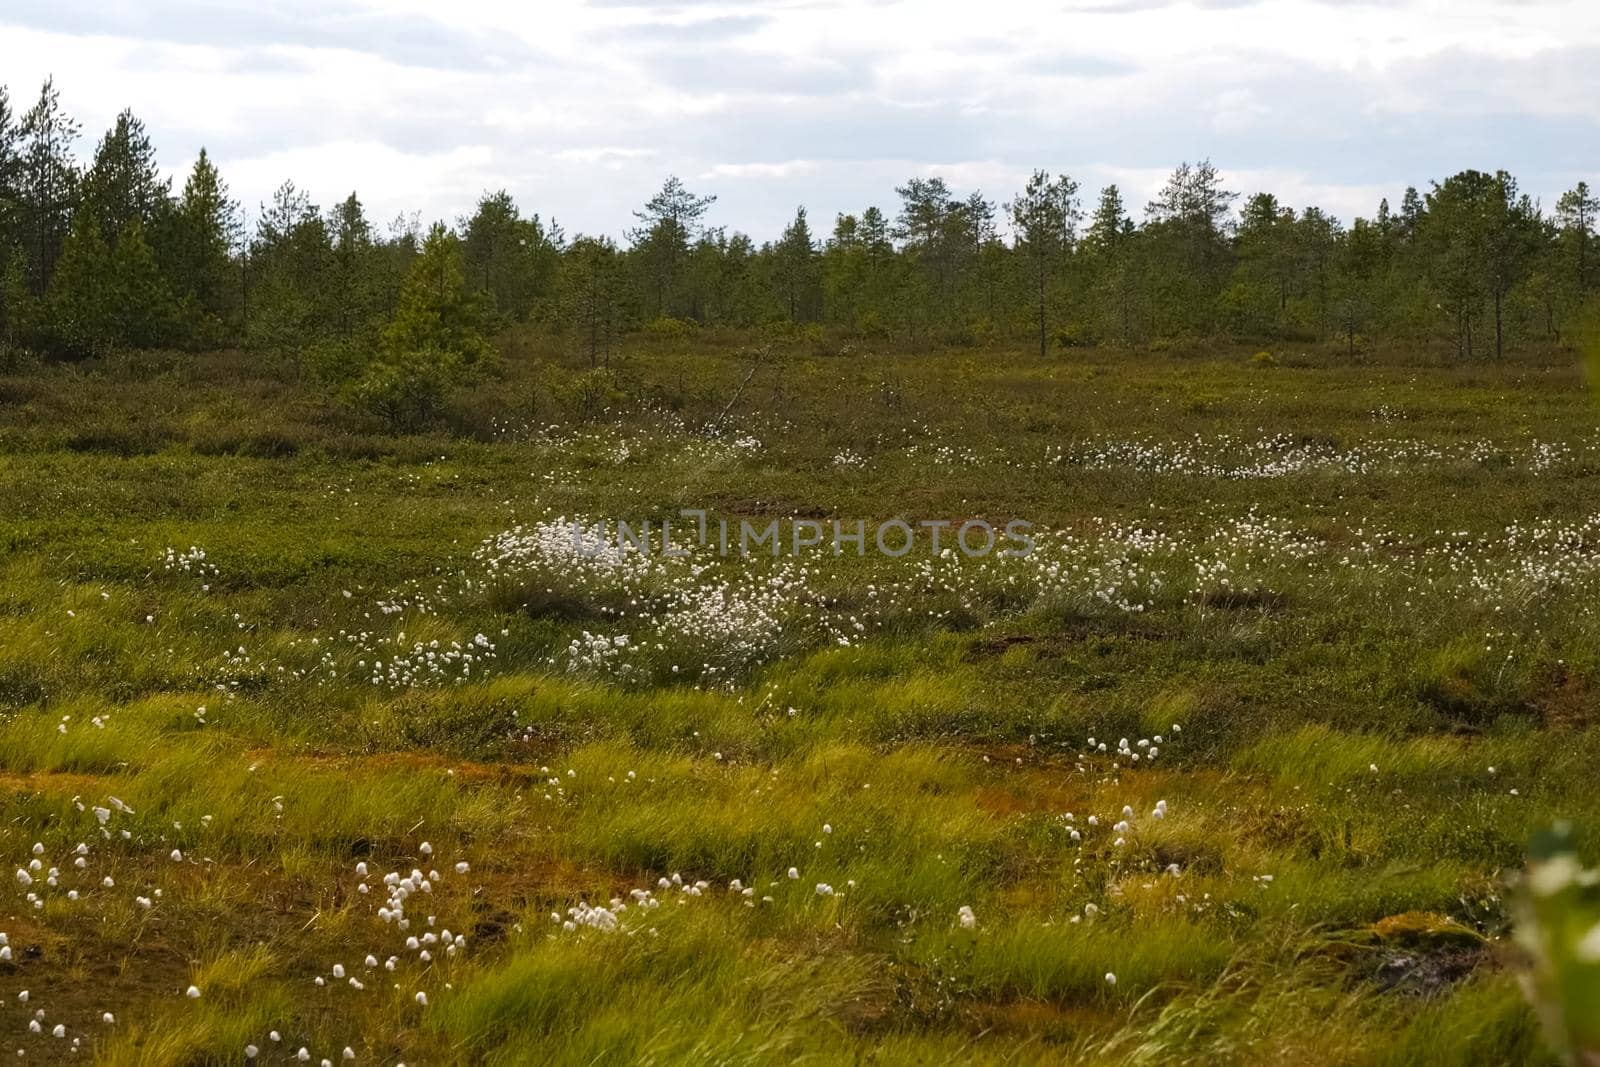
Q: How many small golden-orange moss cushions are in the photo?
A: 1